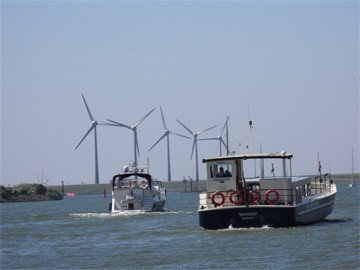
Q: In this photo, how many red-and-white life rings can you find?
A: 4